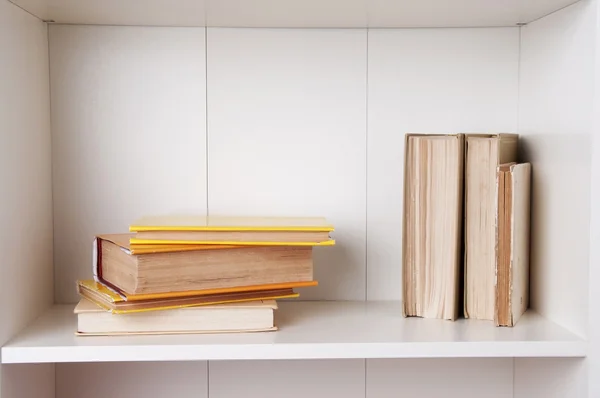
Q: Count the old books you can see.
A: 7